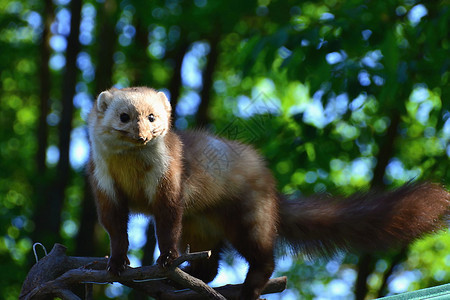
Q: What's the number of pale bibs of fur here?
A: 1